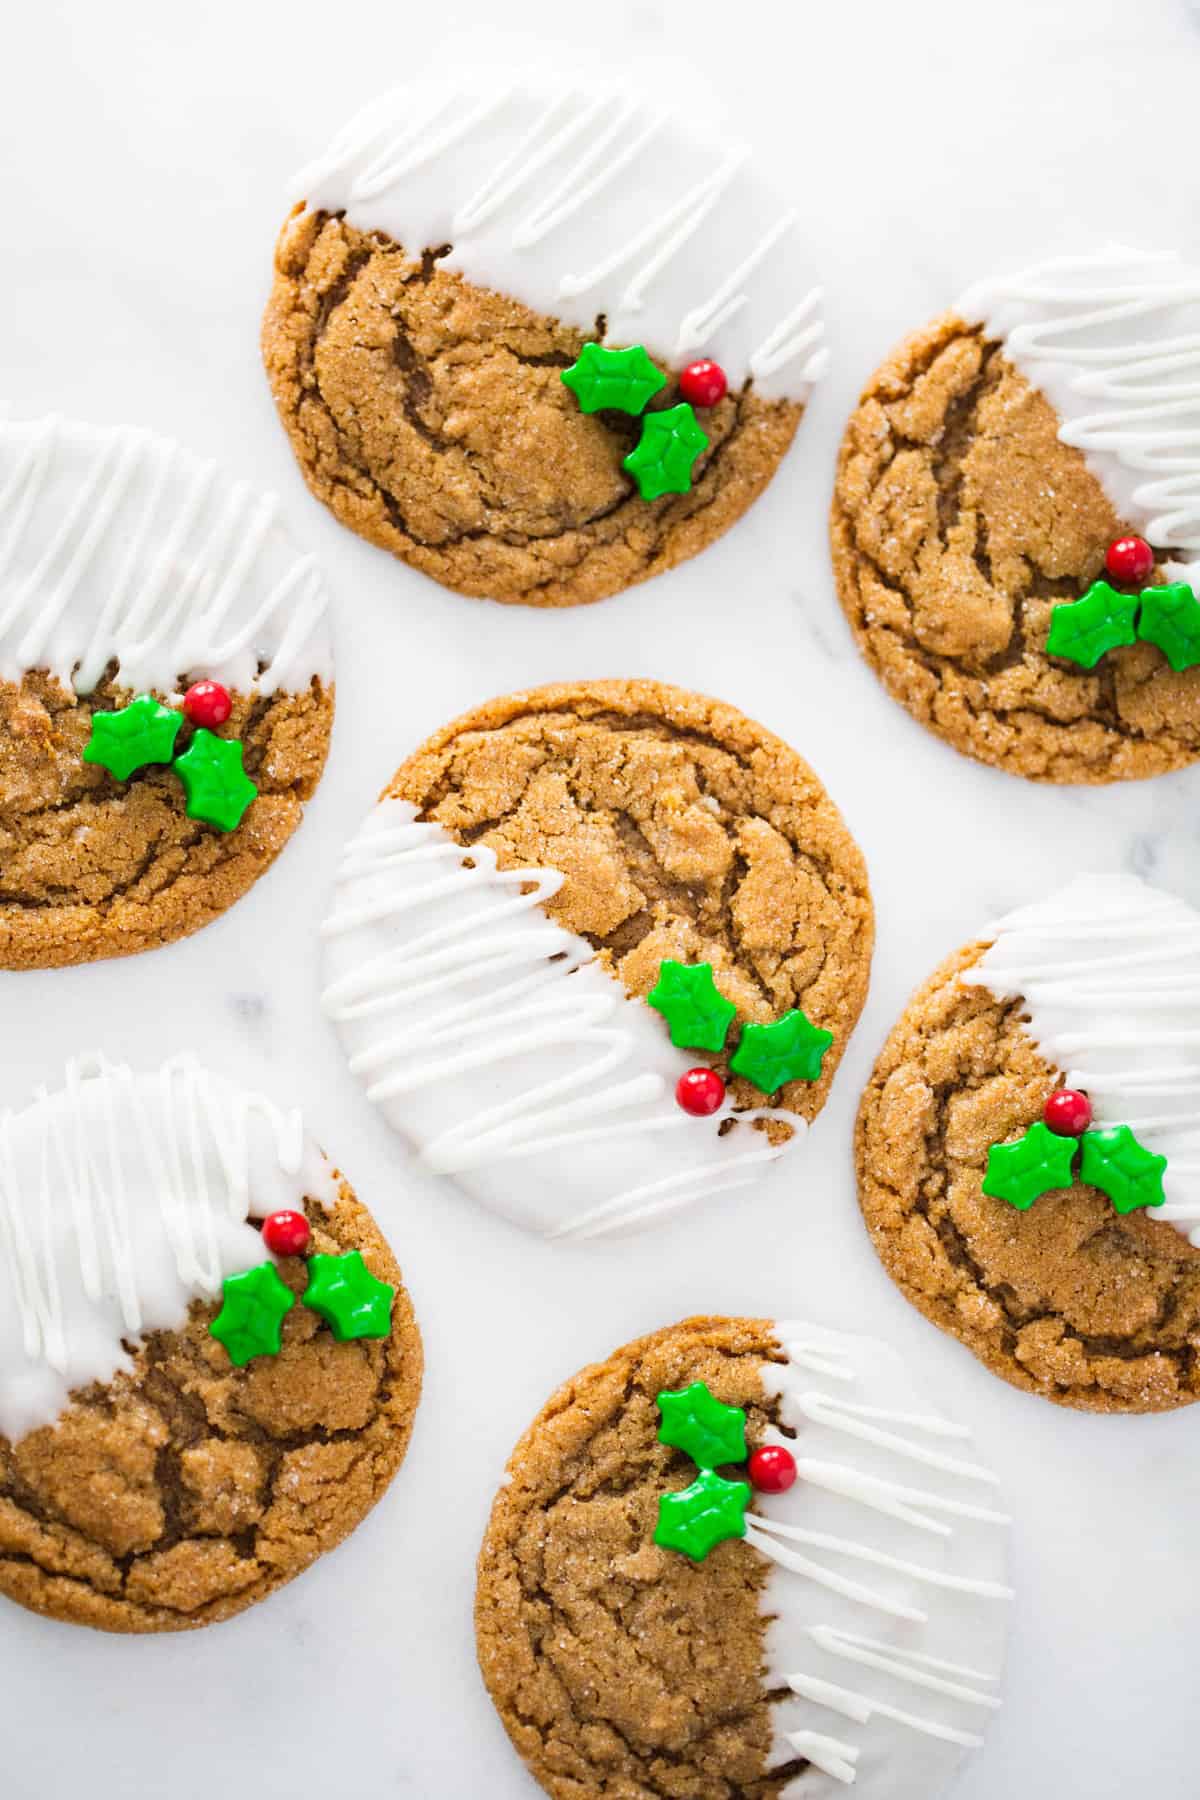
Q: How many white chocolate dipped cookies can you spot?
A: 7